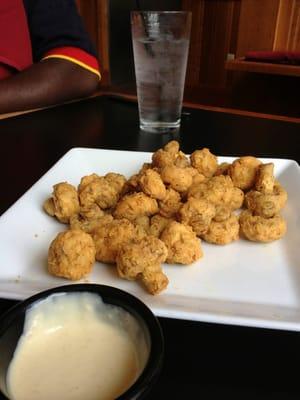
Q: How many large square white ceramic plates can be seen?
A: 1